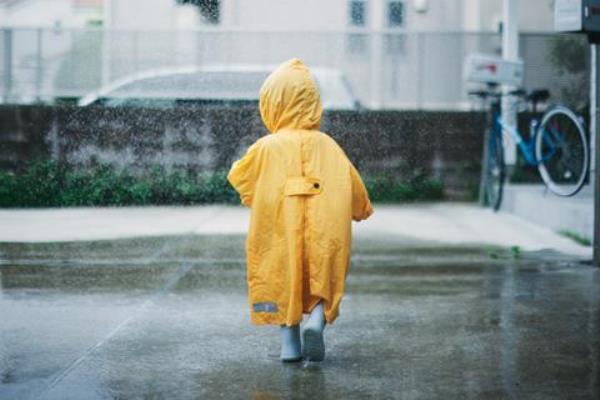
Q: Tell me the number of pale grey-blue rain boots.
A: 2